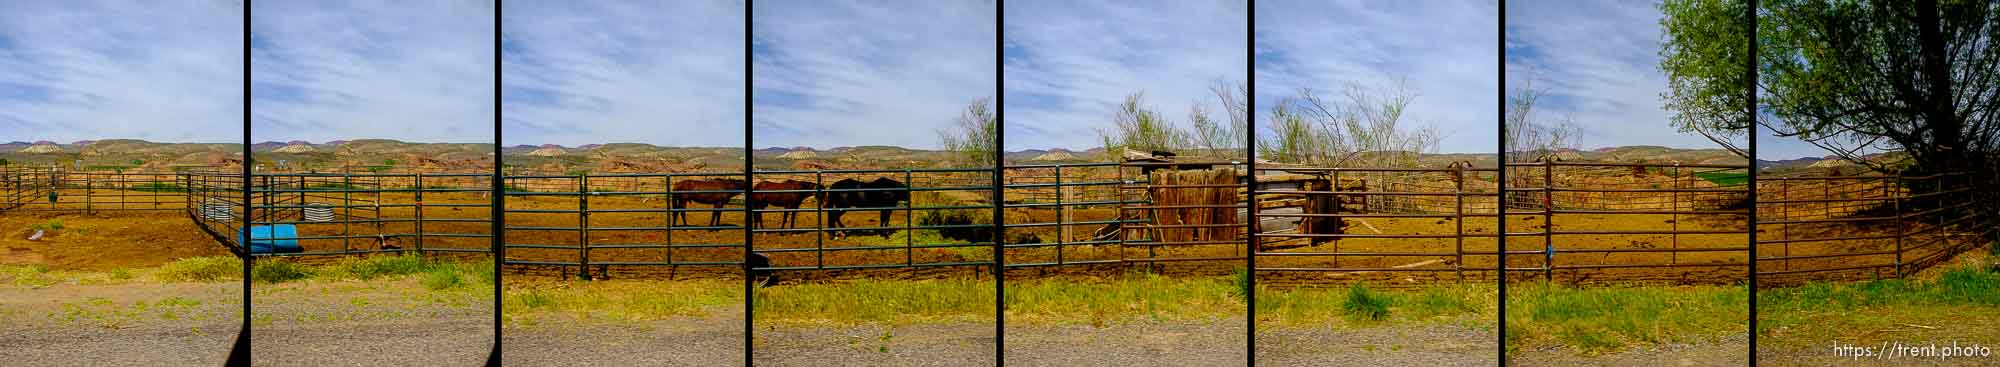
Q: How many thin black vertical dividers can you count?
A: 7